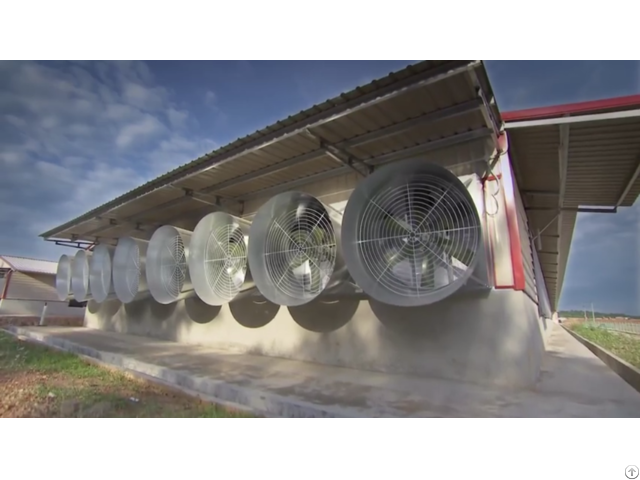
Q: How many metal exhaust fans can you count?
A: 8